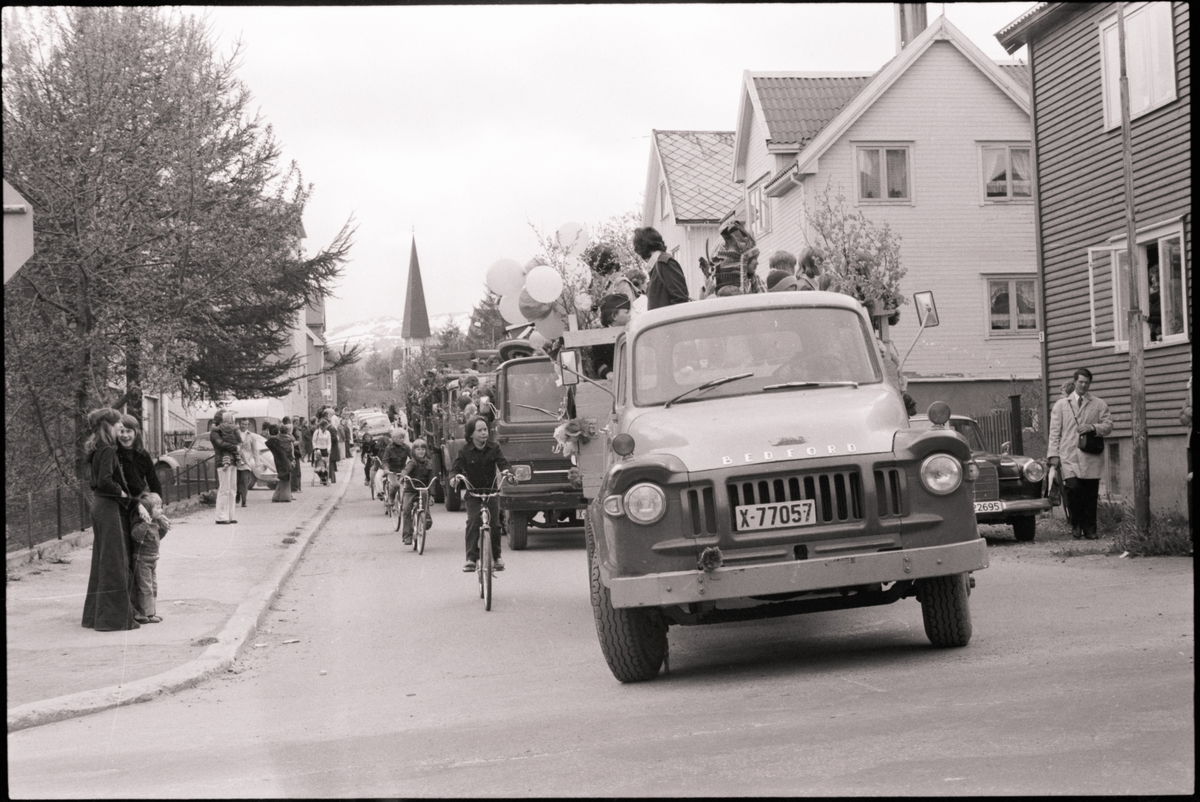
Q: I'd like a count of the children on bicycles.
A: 5